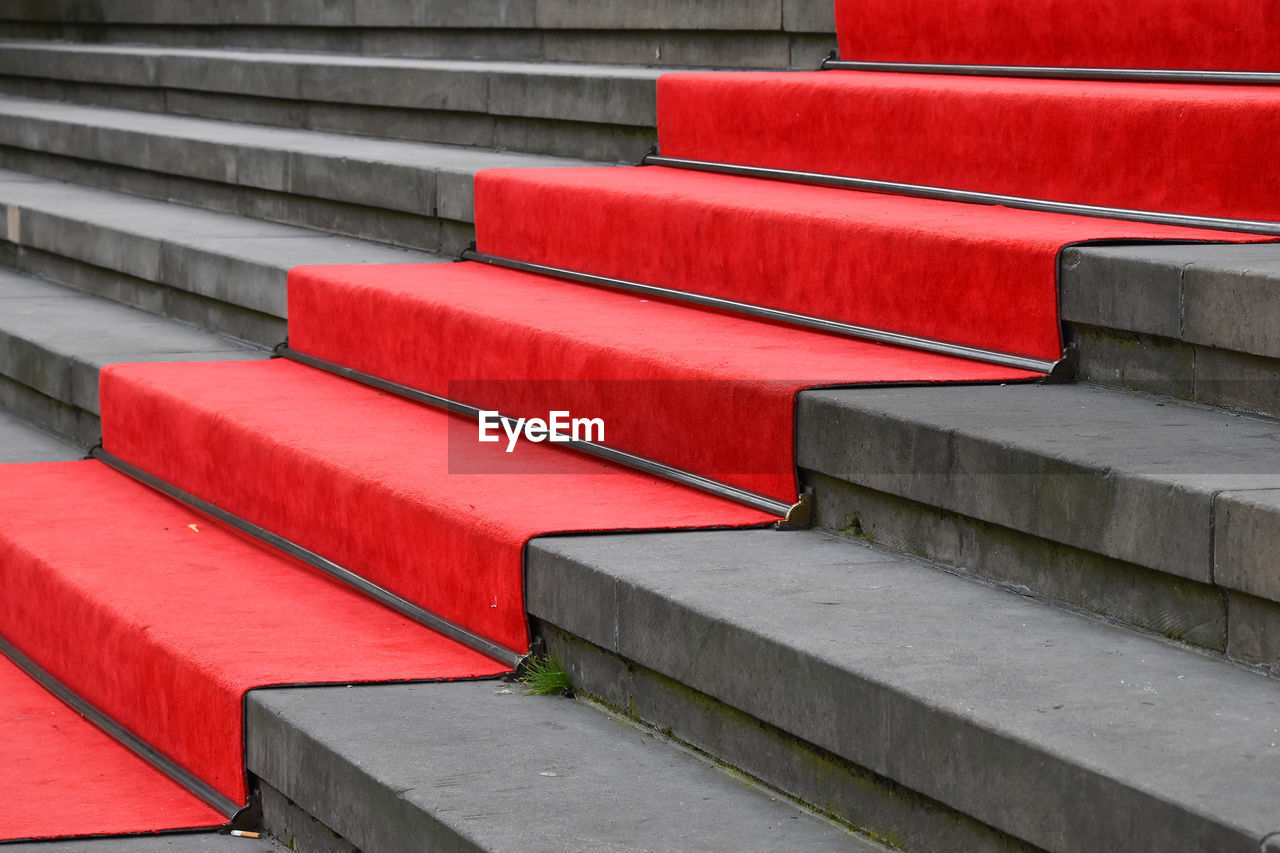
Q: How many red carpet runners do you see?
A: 1